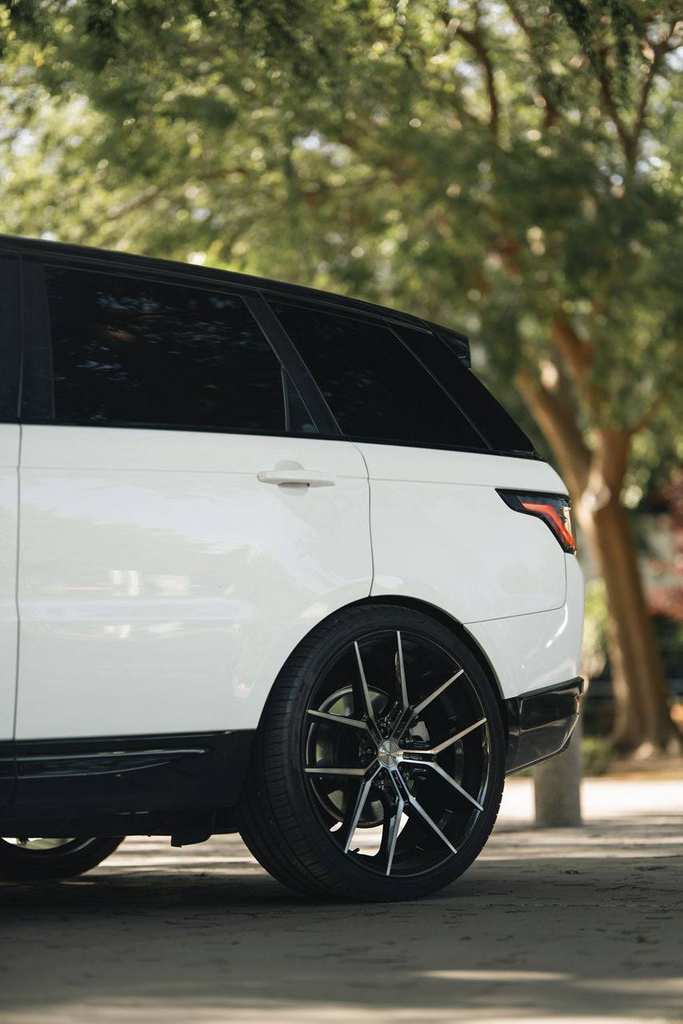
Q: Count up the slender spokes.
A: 10